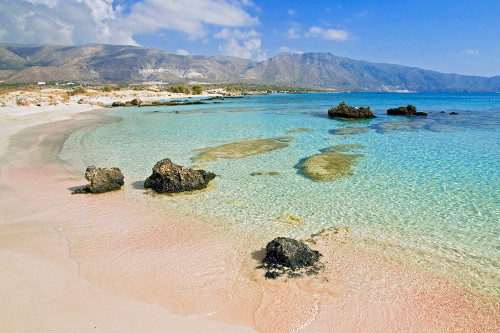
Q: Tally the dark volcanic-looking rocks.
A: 5